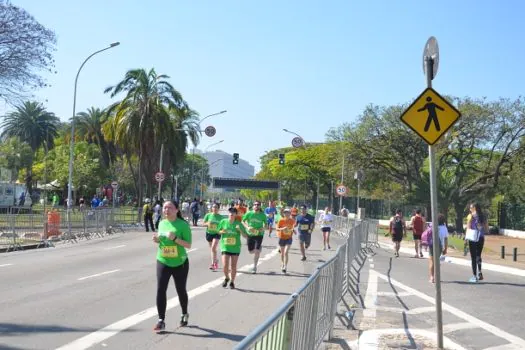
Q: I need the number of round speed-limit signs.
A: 4